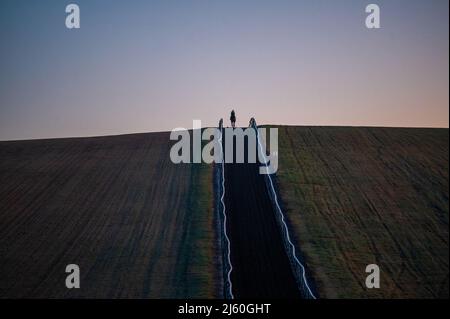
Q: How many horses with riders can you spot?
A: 1